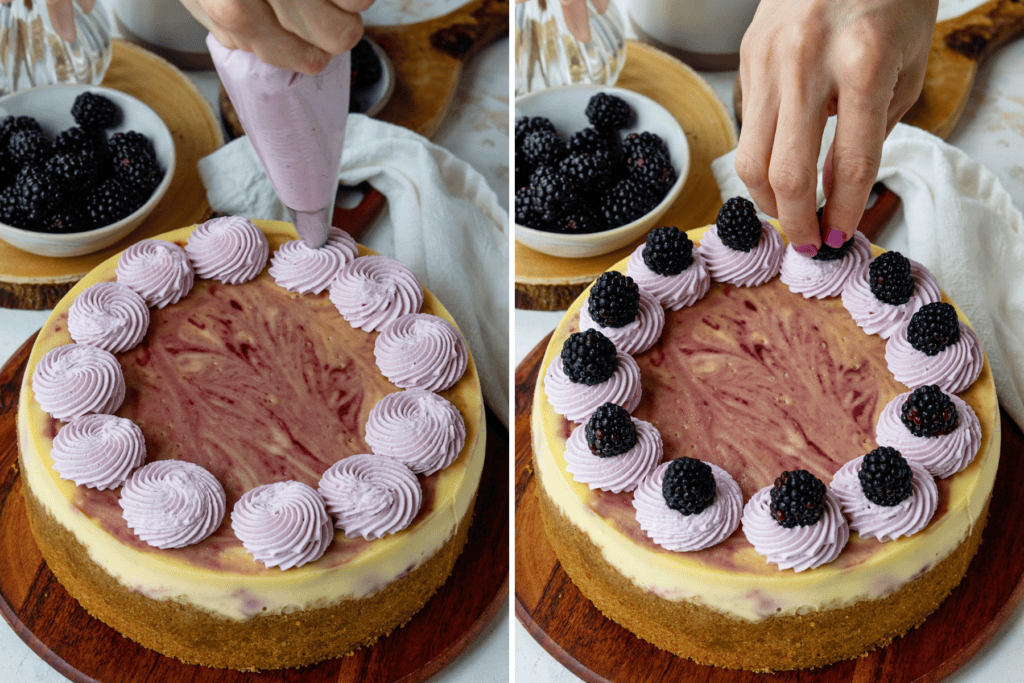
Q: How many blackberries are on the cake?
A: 12